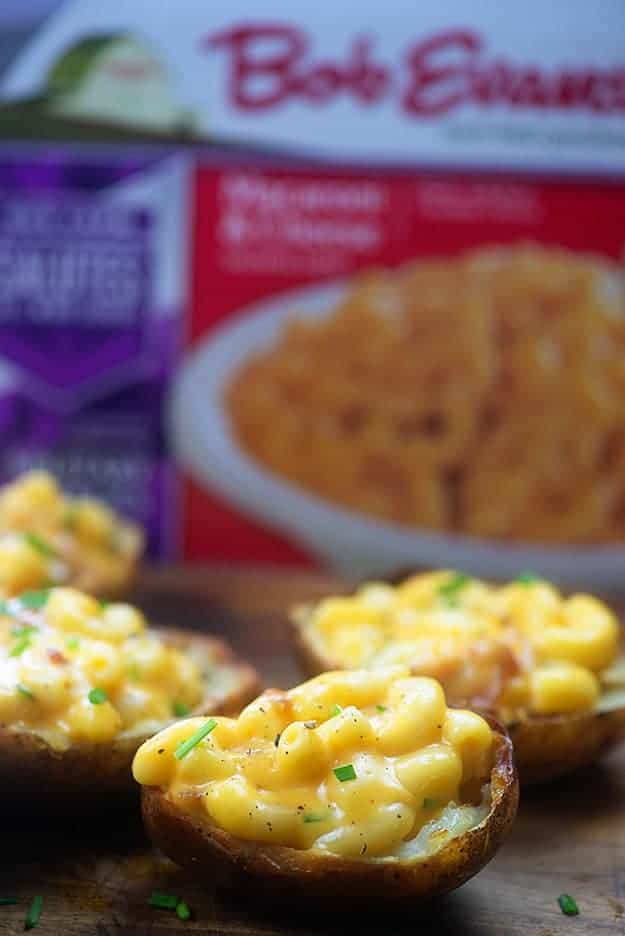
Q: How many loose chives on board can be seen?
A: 5